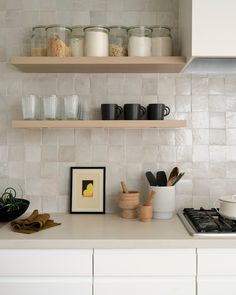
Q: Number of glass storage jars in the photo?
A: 7